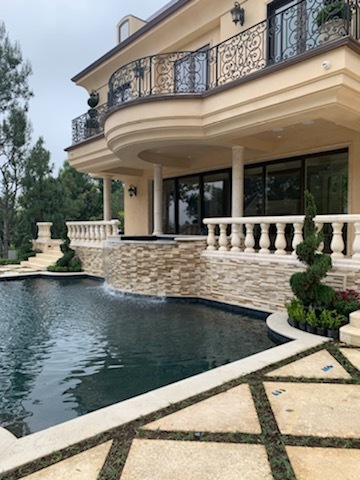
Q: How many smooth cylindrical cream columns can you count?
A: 3